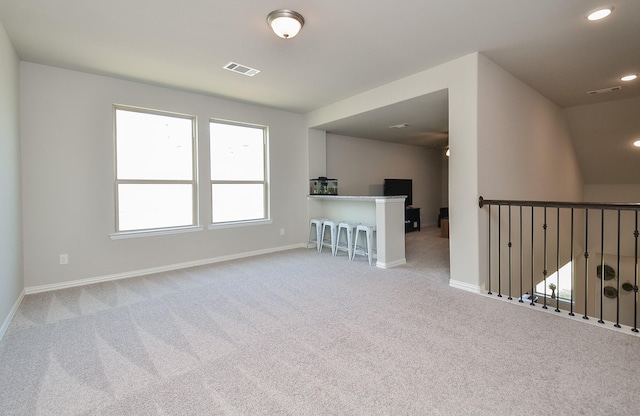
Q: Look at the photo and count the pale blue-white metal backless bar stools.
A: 4